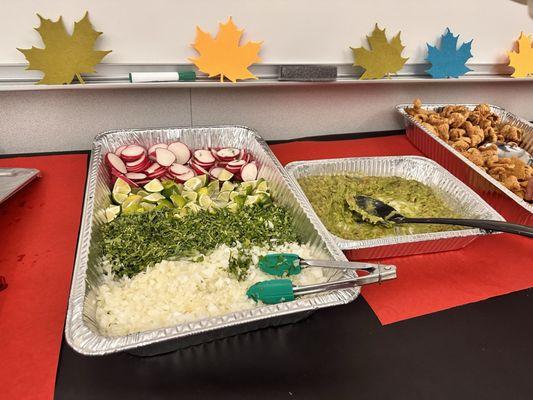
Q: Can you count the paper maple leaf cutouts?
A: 5